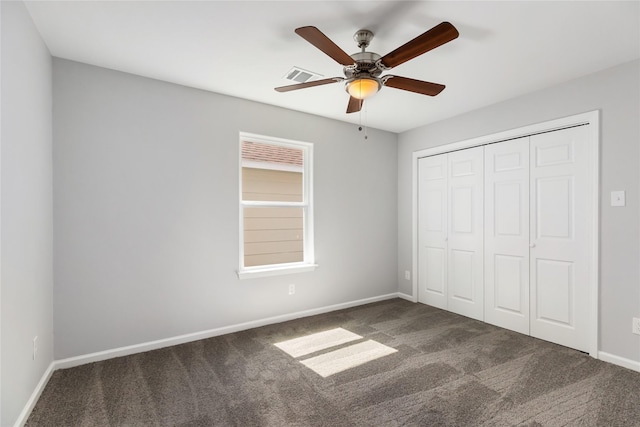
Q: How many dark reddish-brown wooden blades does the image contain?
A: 5